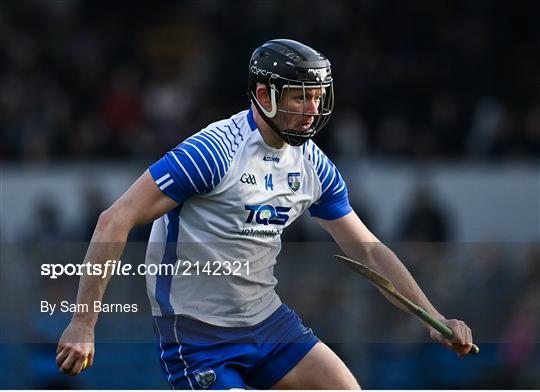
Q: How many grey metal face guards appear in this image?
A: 1